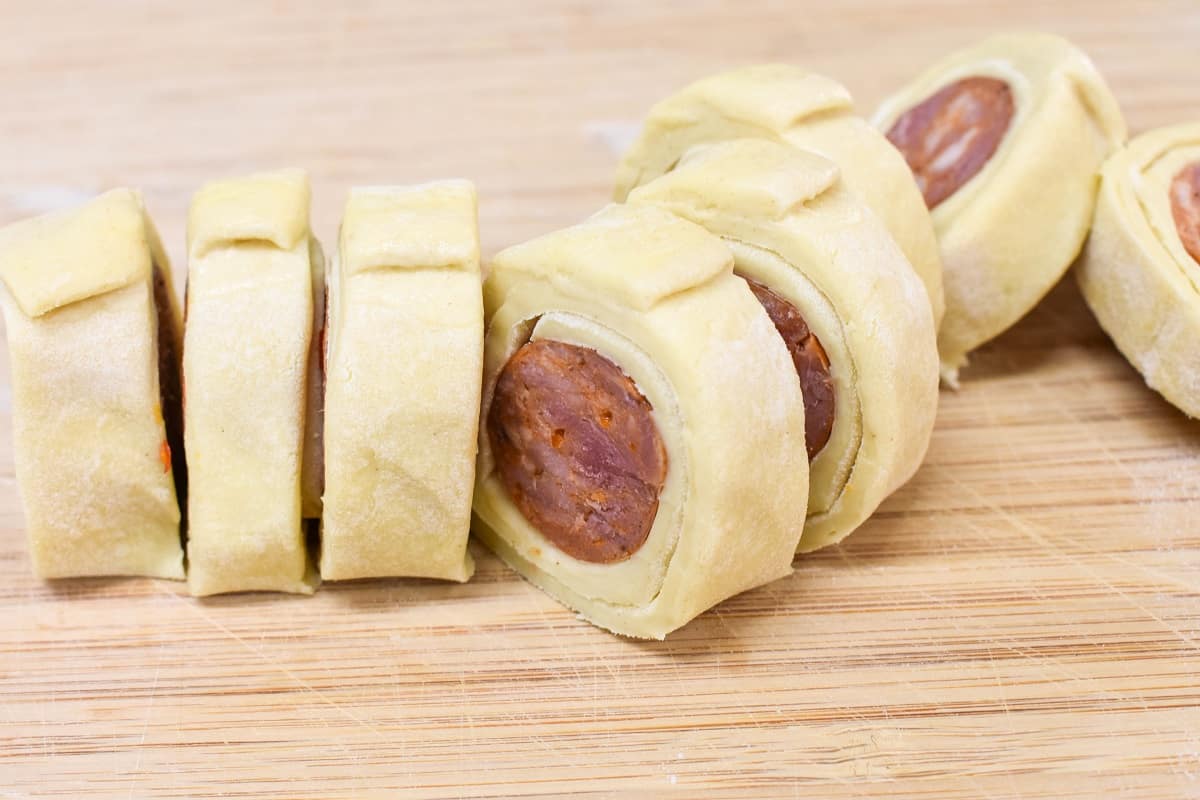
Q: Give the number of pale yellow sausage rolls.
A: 8